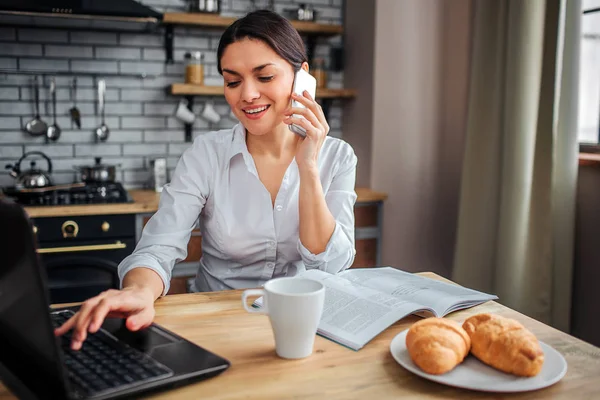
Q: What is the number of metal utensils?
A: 4